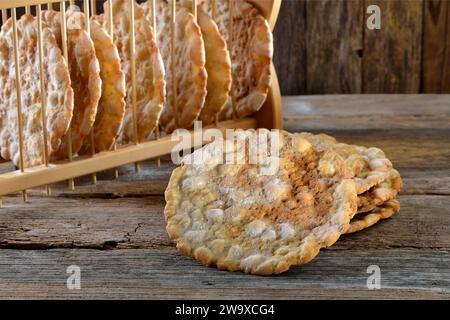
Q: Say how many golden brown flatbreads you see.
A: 11